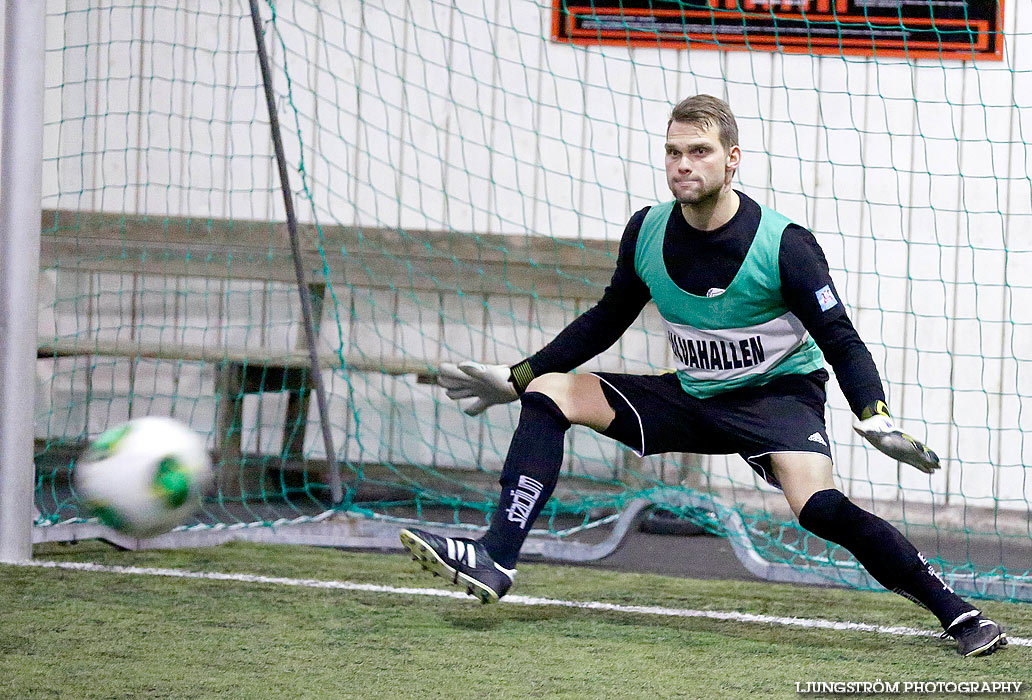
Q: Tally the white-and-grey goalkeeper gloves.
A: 2